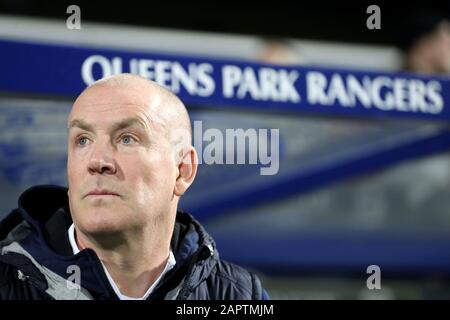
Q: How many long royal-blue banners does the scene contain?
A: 1